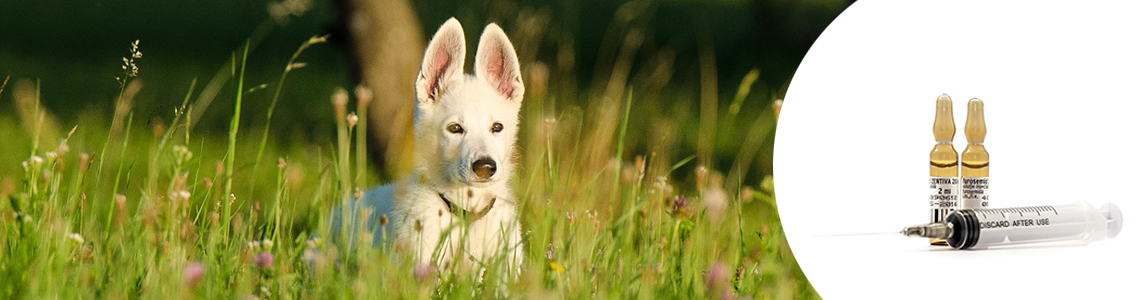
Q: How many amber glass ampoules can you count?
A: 2